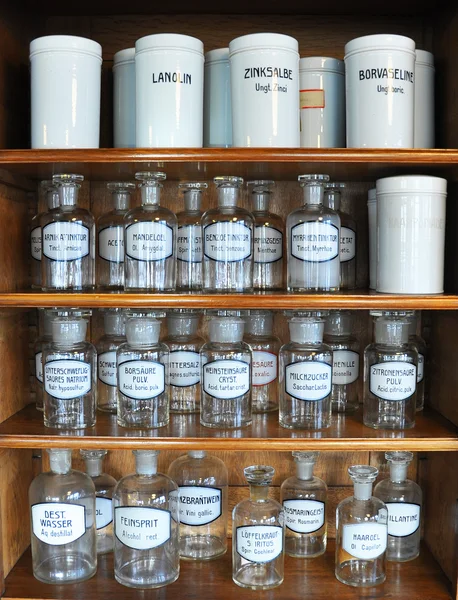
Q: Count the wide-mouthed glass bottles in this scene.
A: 11